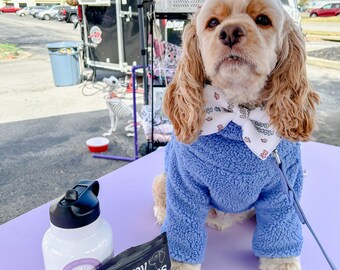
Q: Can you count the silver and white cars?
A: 3